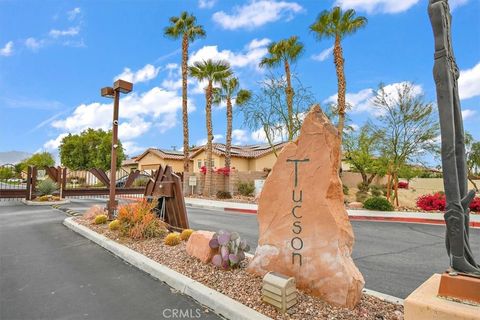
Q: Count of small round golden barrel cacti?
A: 4